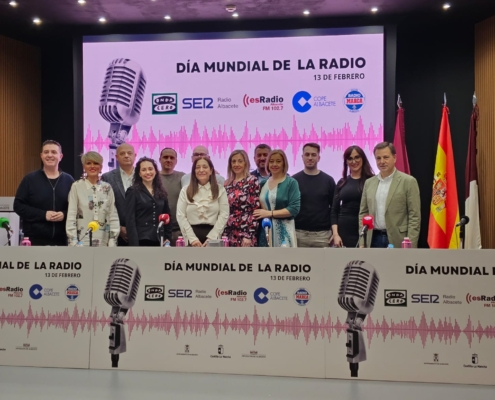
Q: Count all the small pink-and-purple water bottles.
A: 4